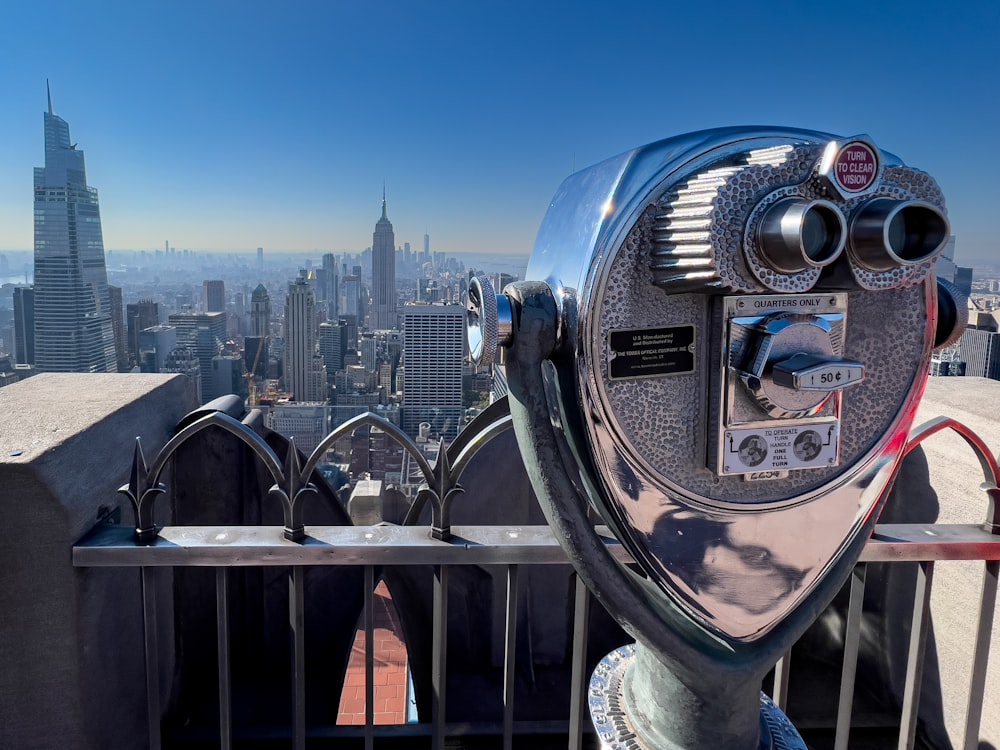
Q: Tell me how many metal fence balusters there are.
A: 11